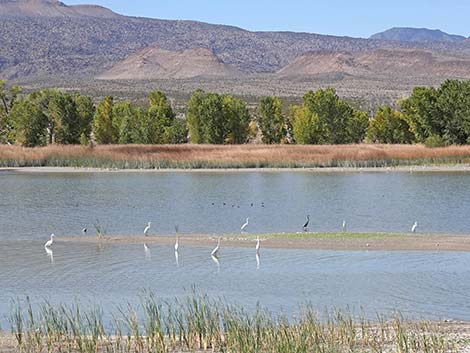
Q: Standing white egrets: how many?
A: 8